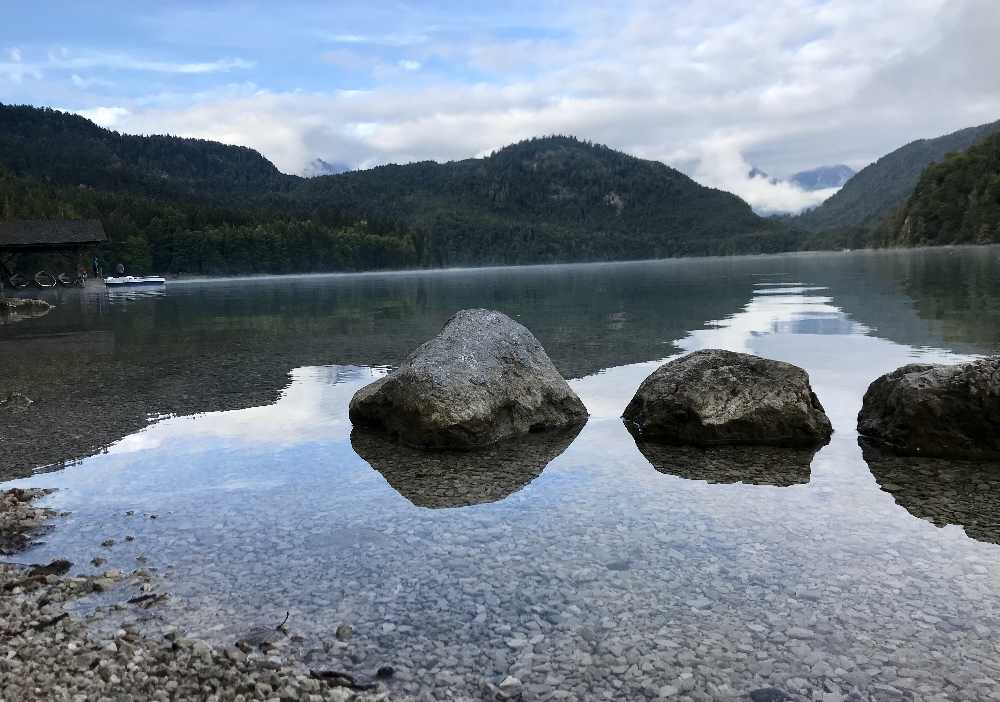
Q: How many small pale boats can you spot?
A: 1